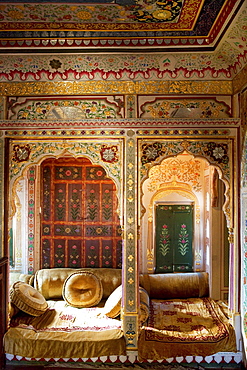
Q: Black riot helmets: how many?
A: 0